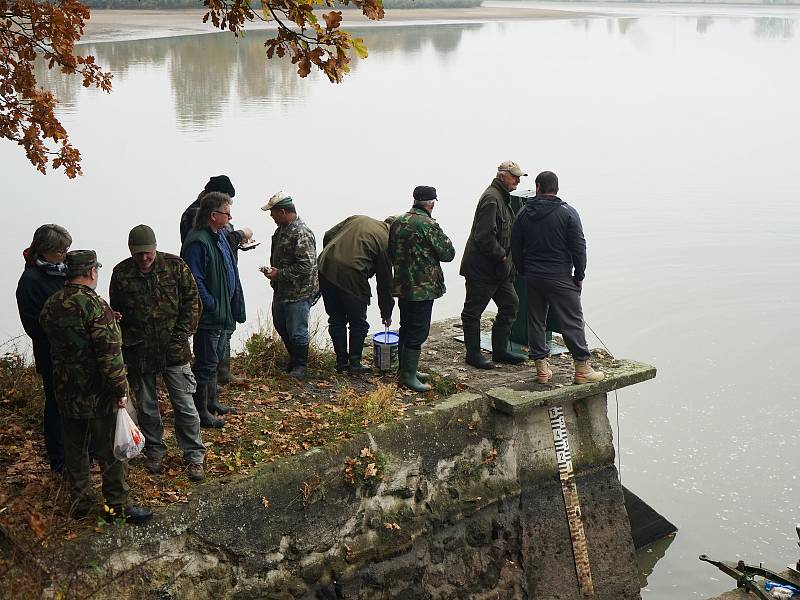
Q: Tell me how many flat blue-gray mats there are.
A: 1